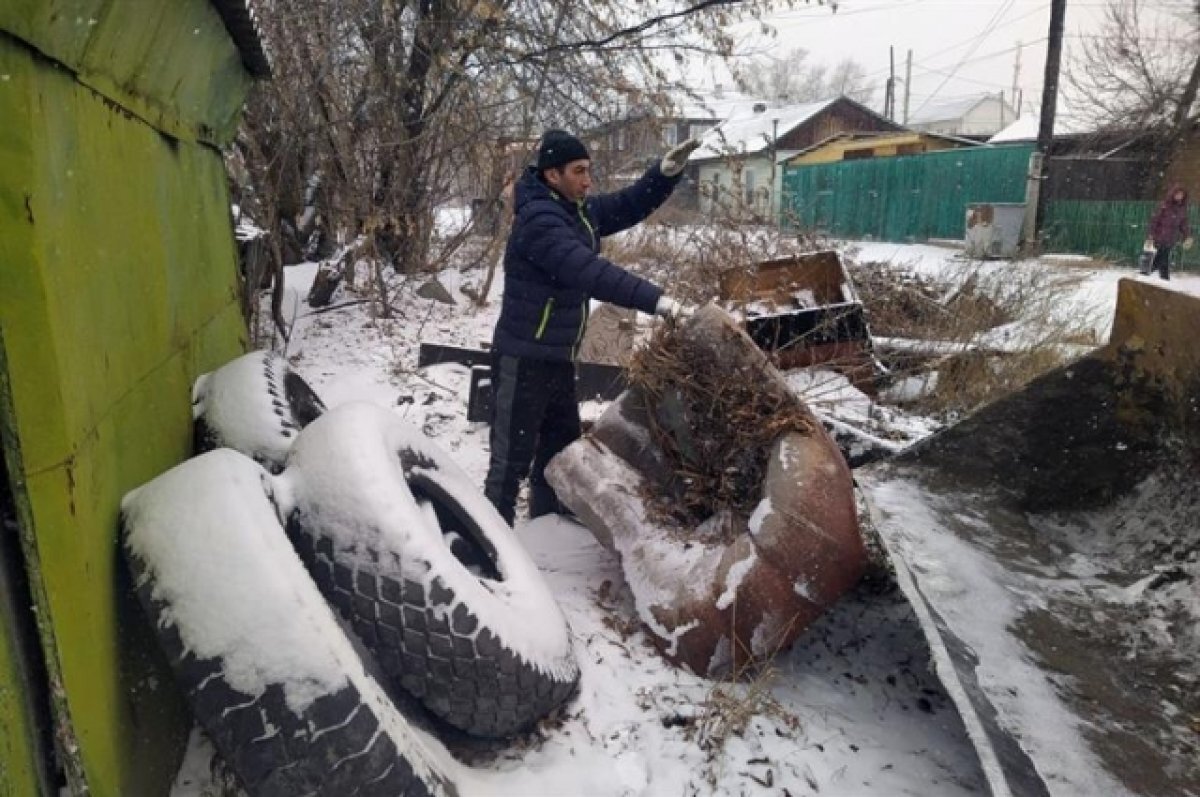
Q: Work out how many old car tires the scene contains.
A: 3